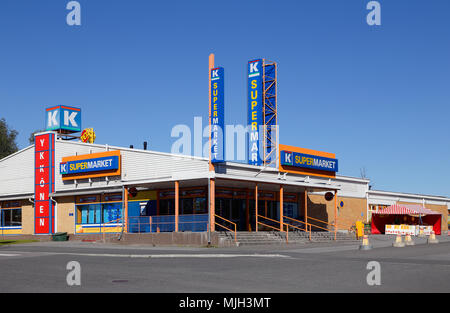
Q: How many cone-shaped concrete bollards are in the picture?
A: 5